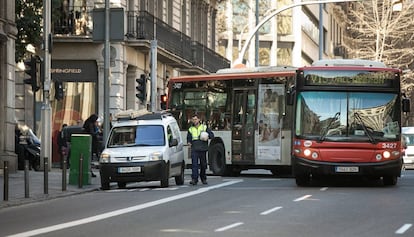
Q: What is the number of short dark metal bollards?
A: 5